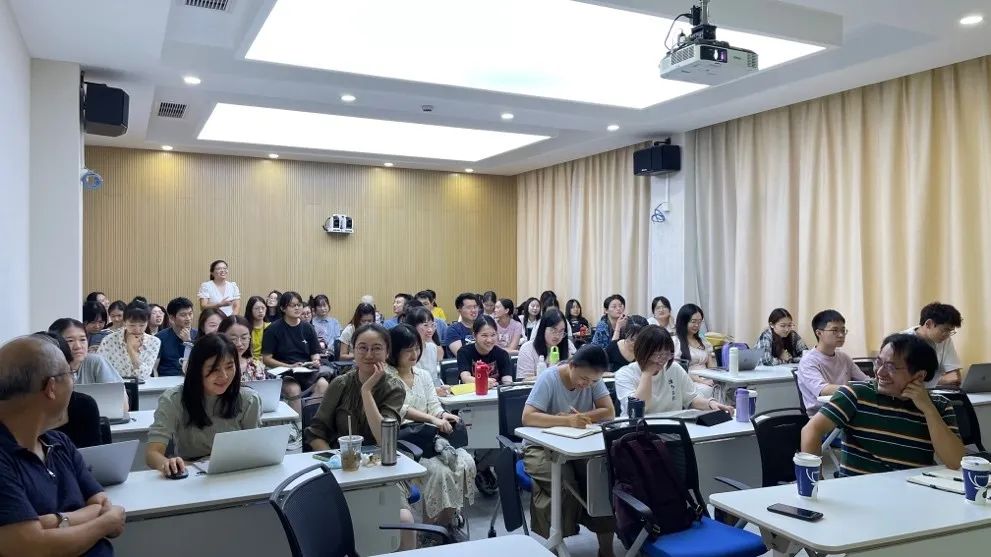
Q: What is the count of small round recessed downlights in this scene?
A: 9